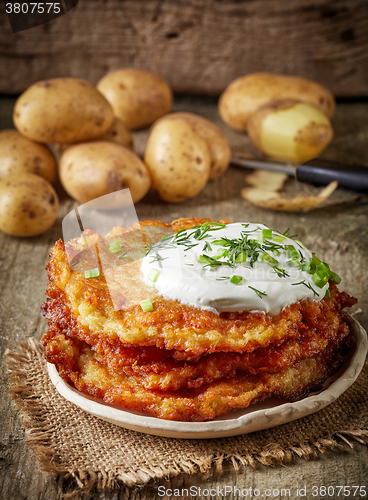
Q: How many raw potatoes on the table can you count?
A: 10